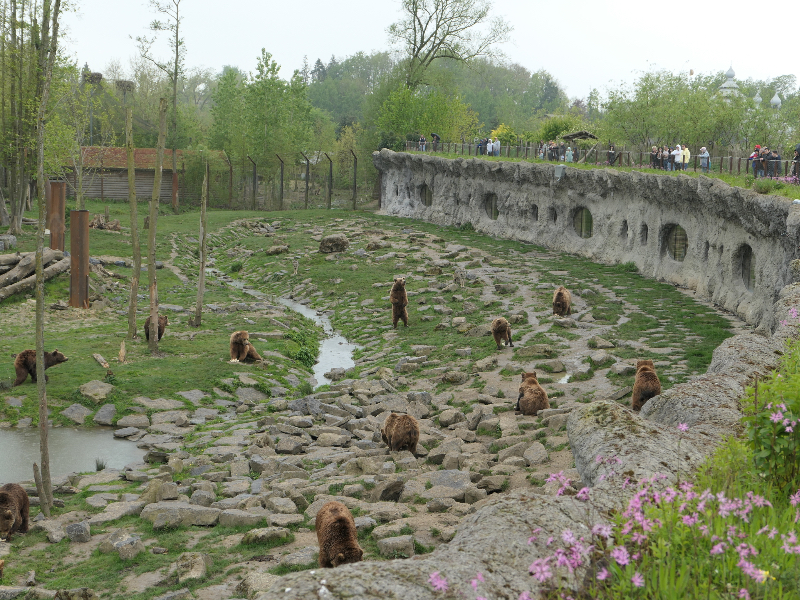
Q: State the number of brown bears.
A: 11